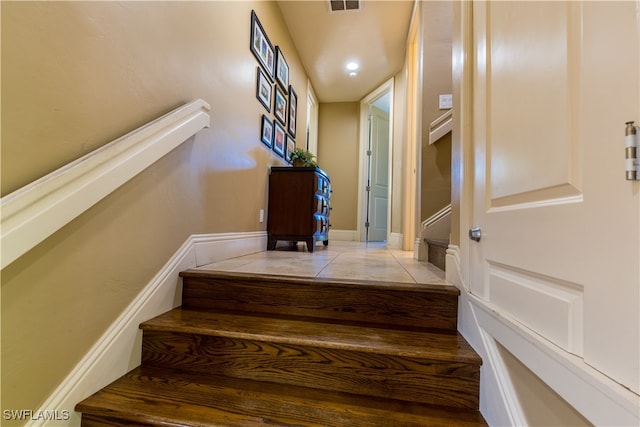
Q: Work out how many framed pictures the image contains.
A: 8